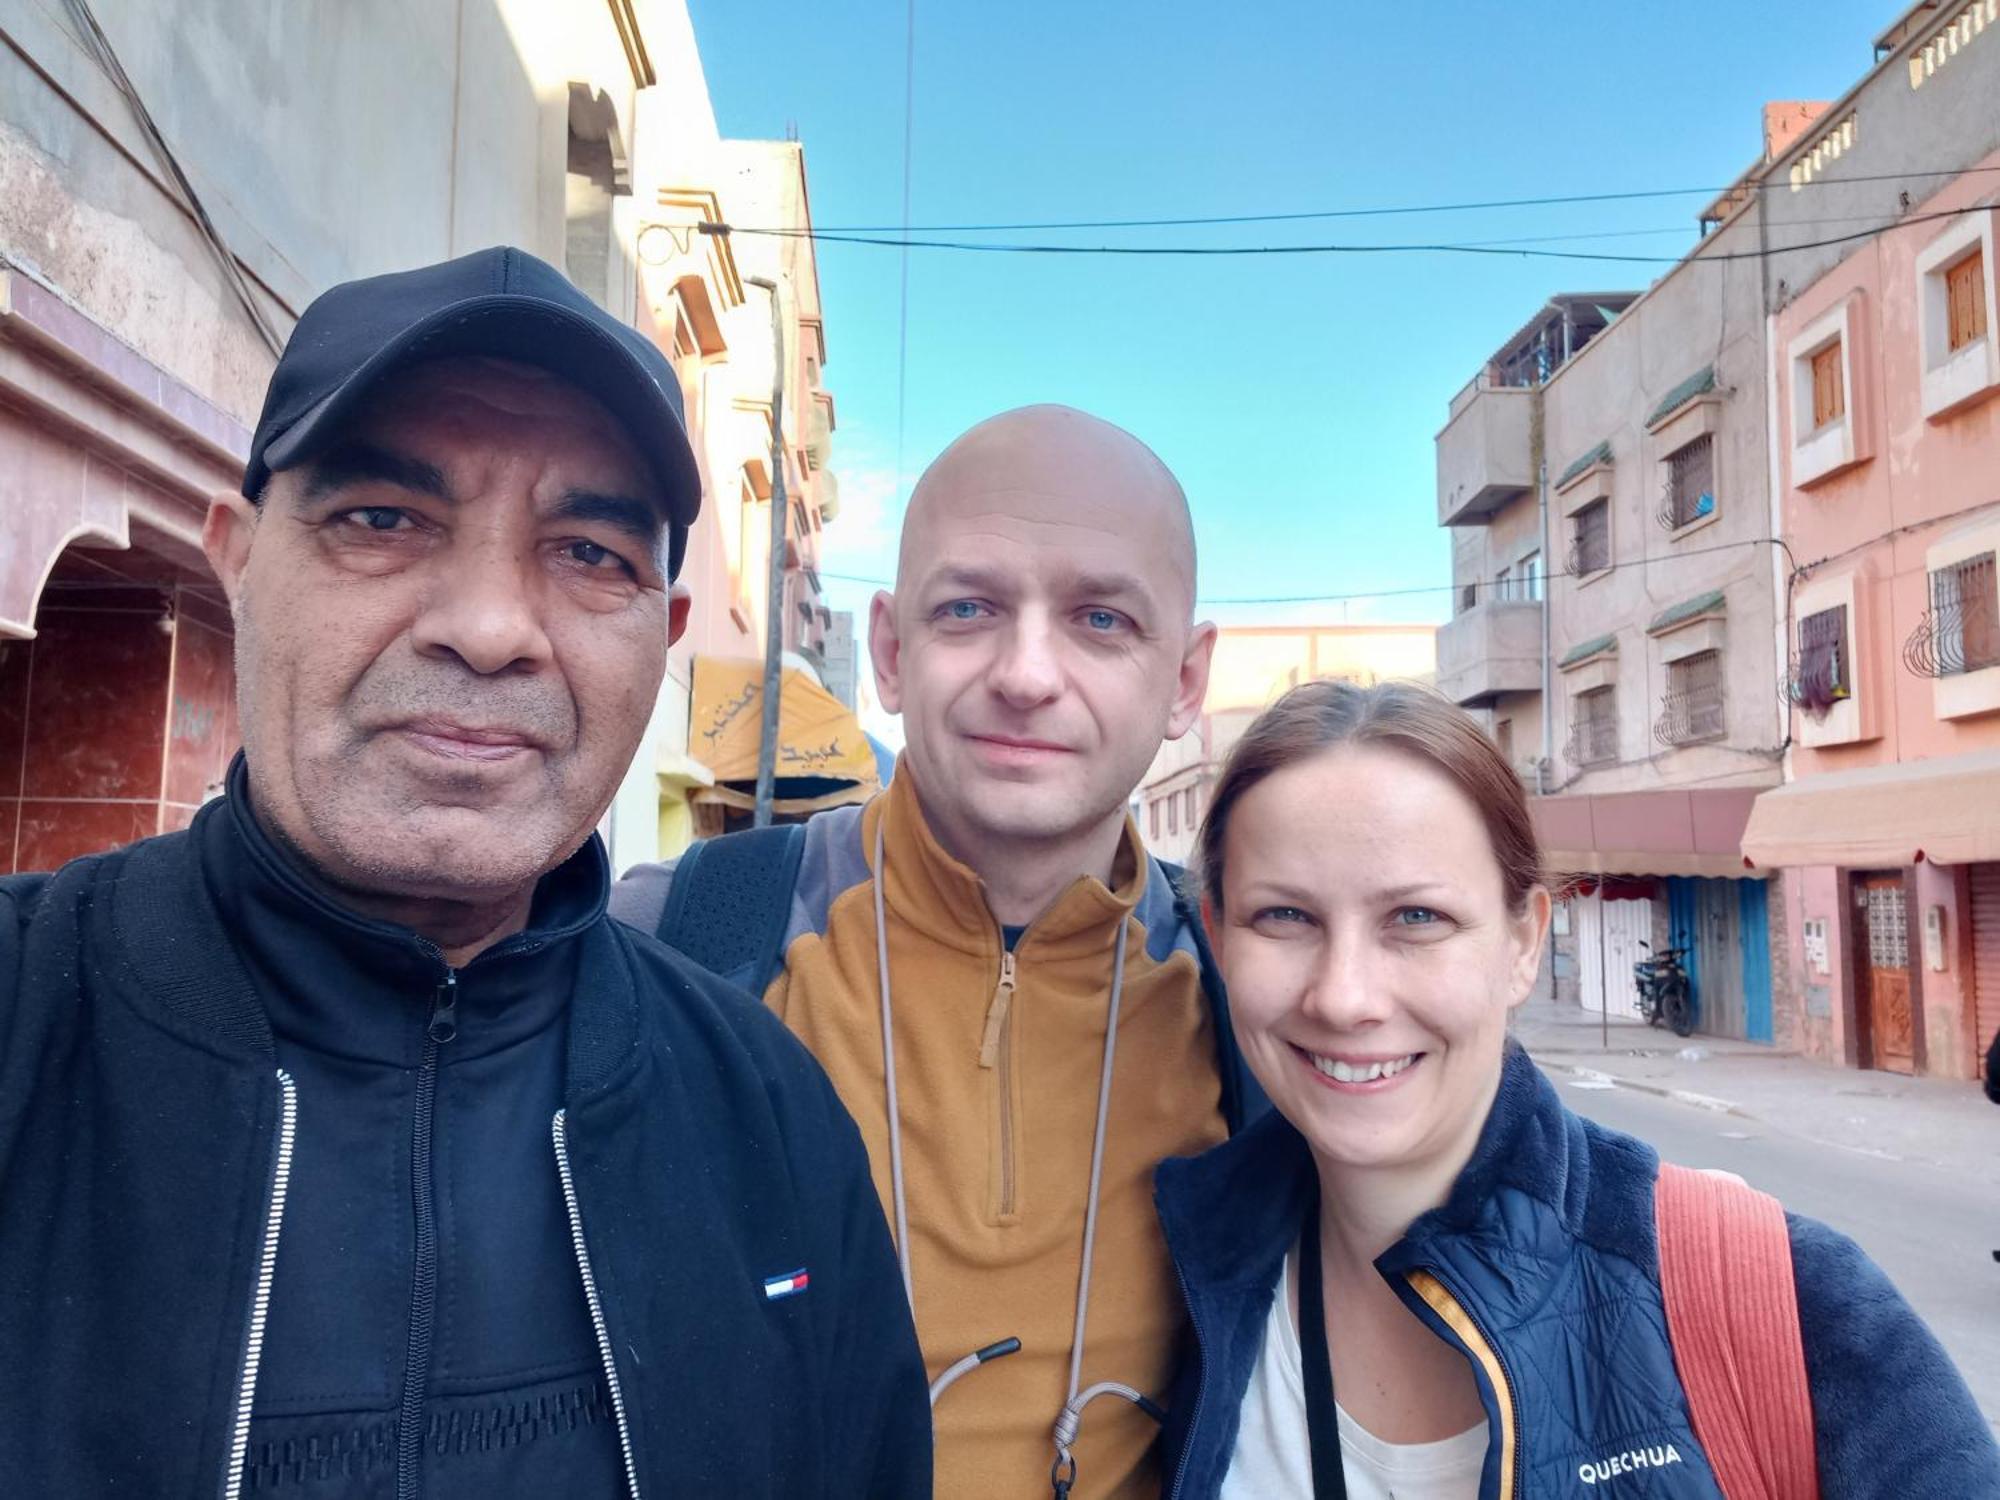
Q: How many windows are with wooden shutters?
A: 2